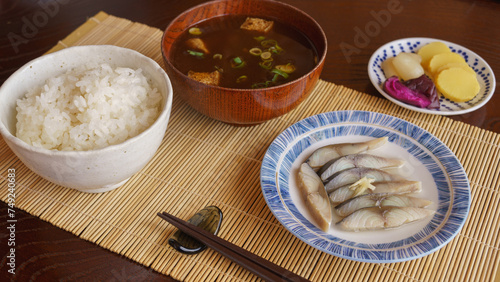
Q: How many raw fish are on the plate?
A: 7